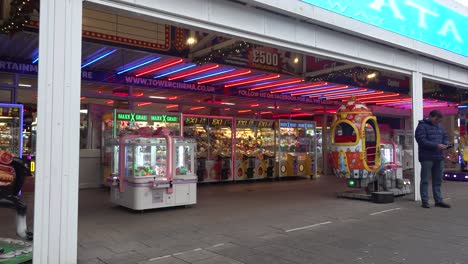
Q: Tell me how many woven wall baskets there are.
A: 0